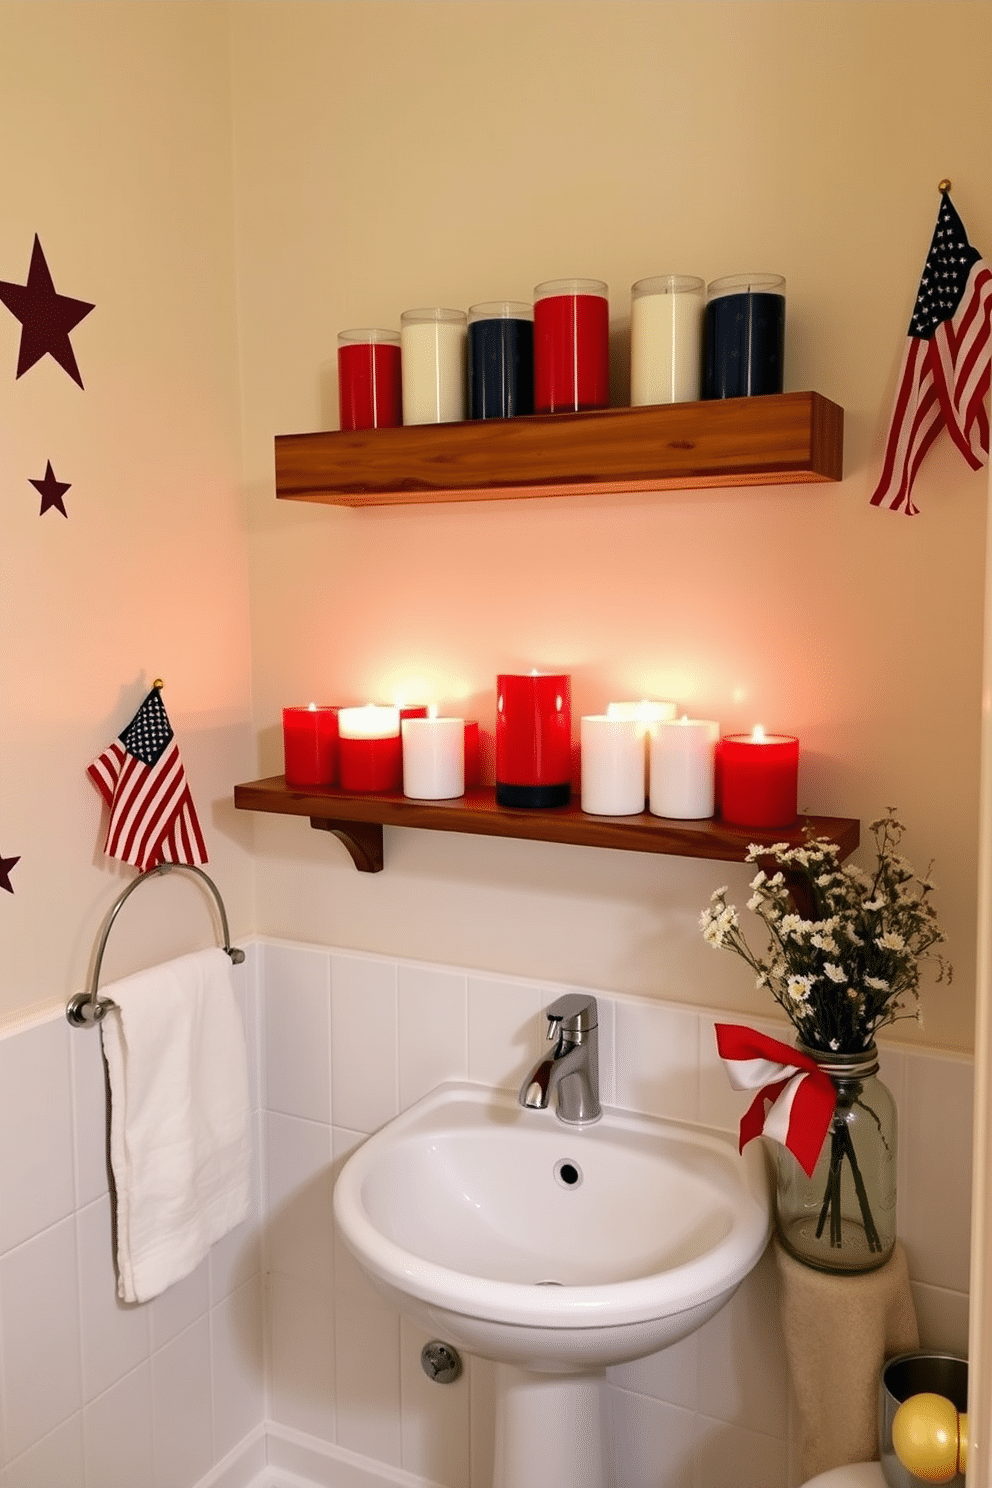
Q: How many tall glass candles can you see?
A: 6